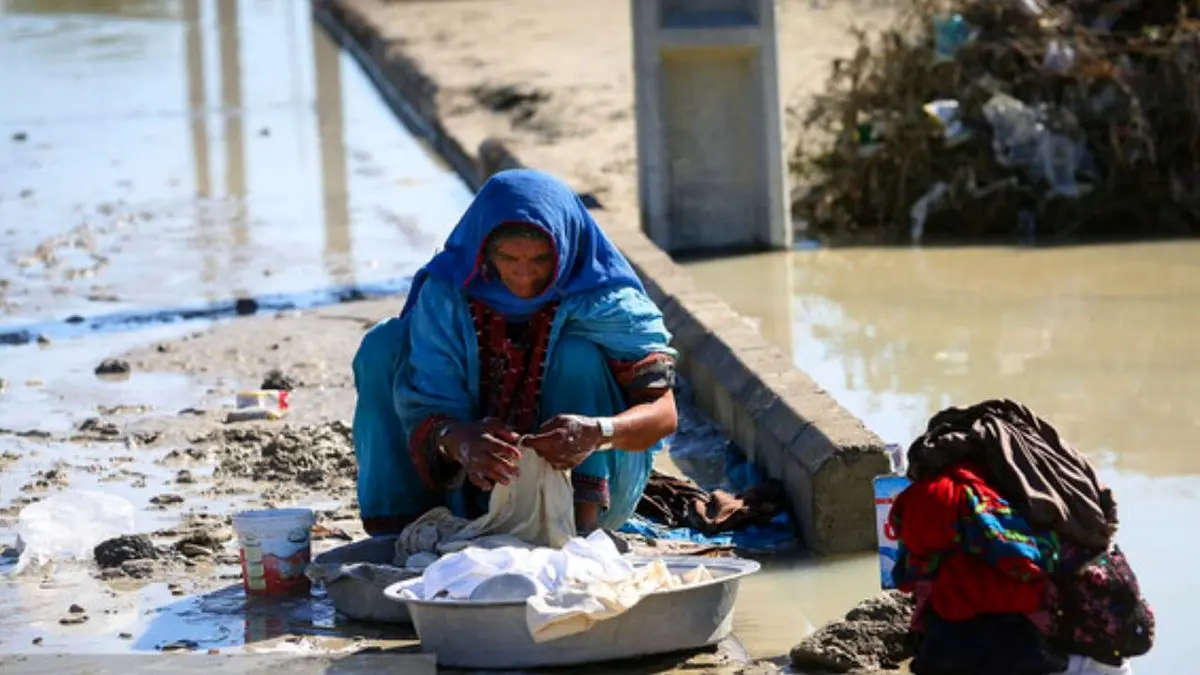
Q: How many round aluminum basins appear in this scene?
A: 2